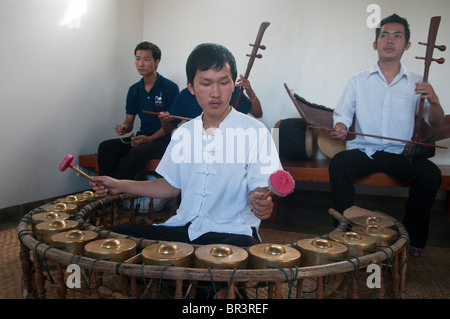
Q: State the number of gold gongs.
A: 14